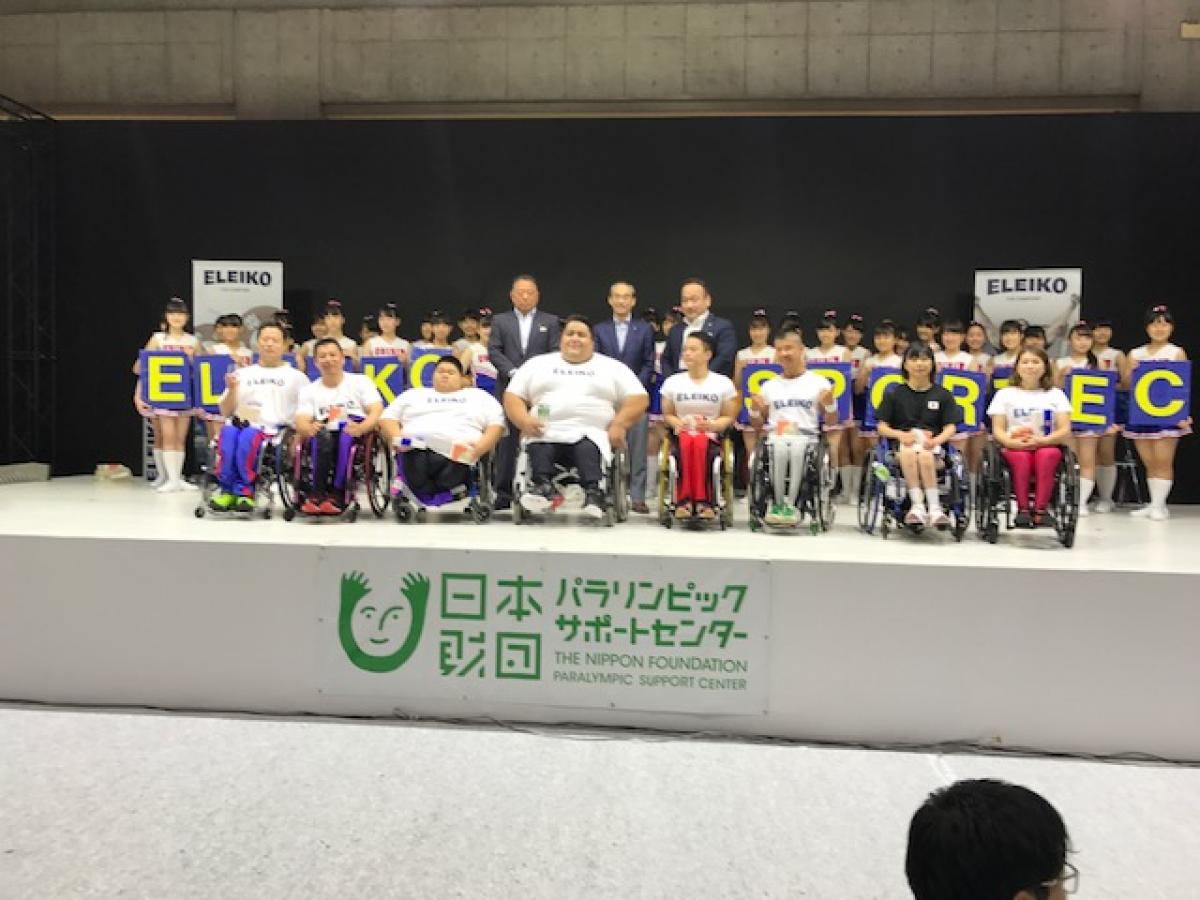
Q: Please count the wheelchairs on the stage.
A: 8